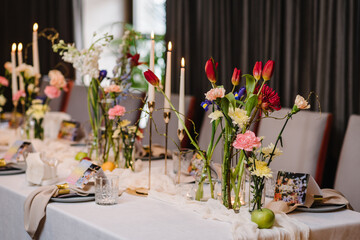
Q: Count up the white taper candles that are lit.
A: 6